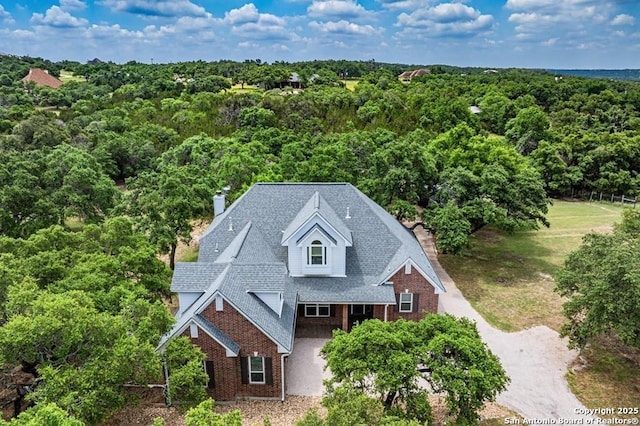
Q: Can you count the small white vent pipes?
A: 3